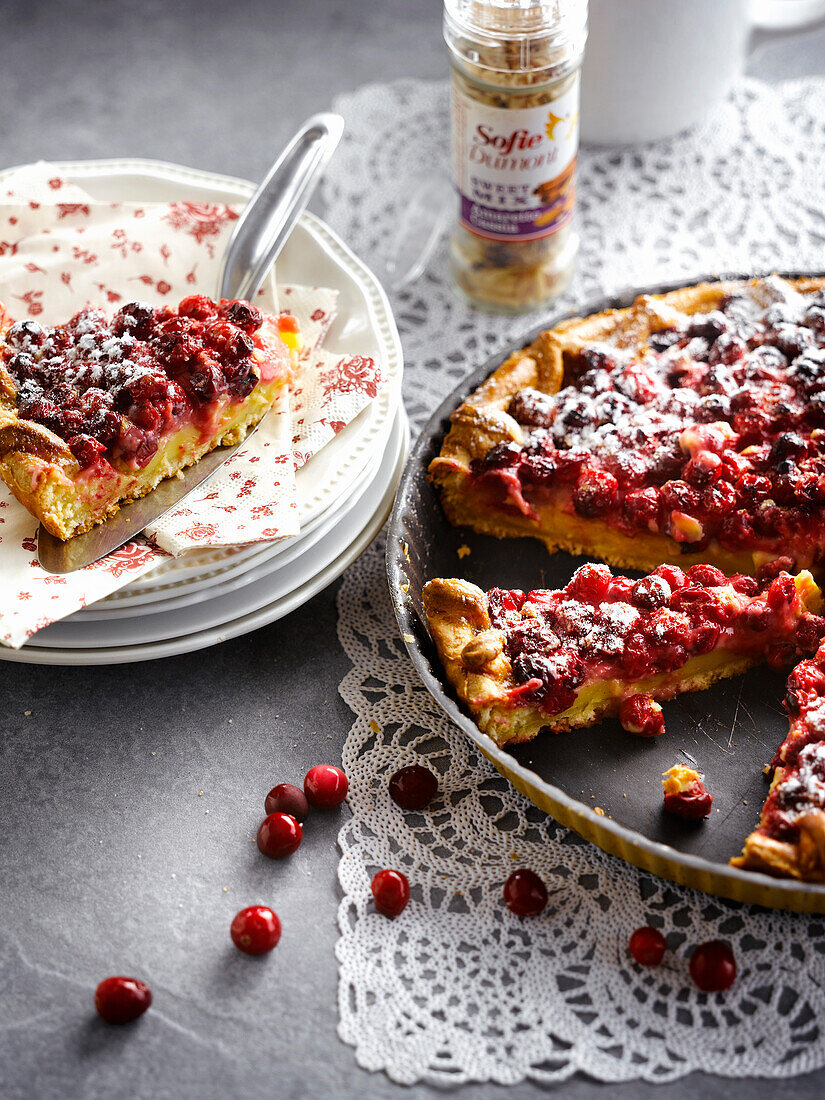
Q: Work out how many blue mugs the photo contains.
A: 0